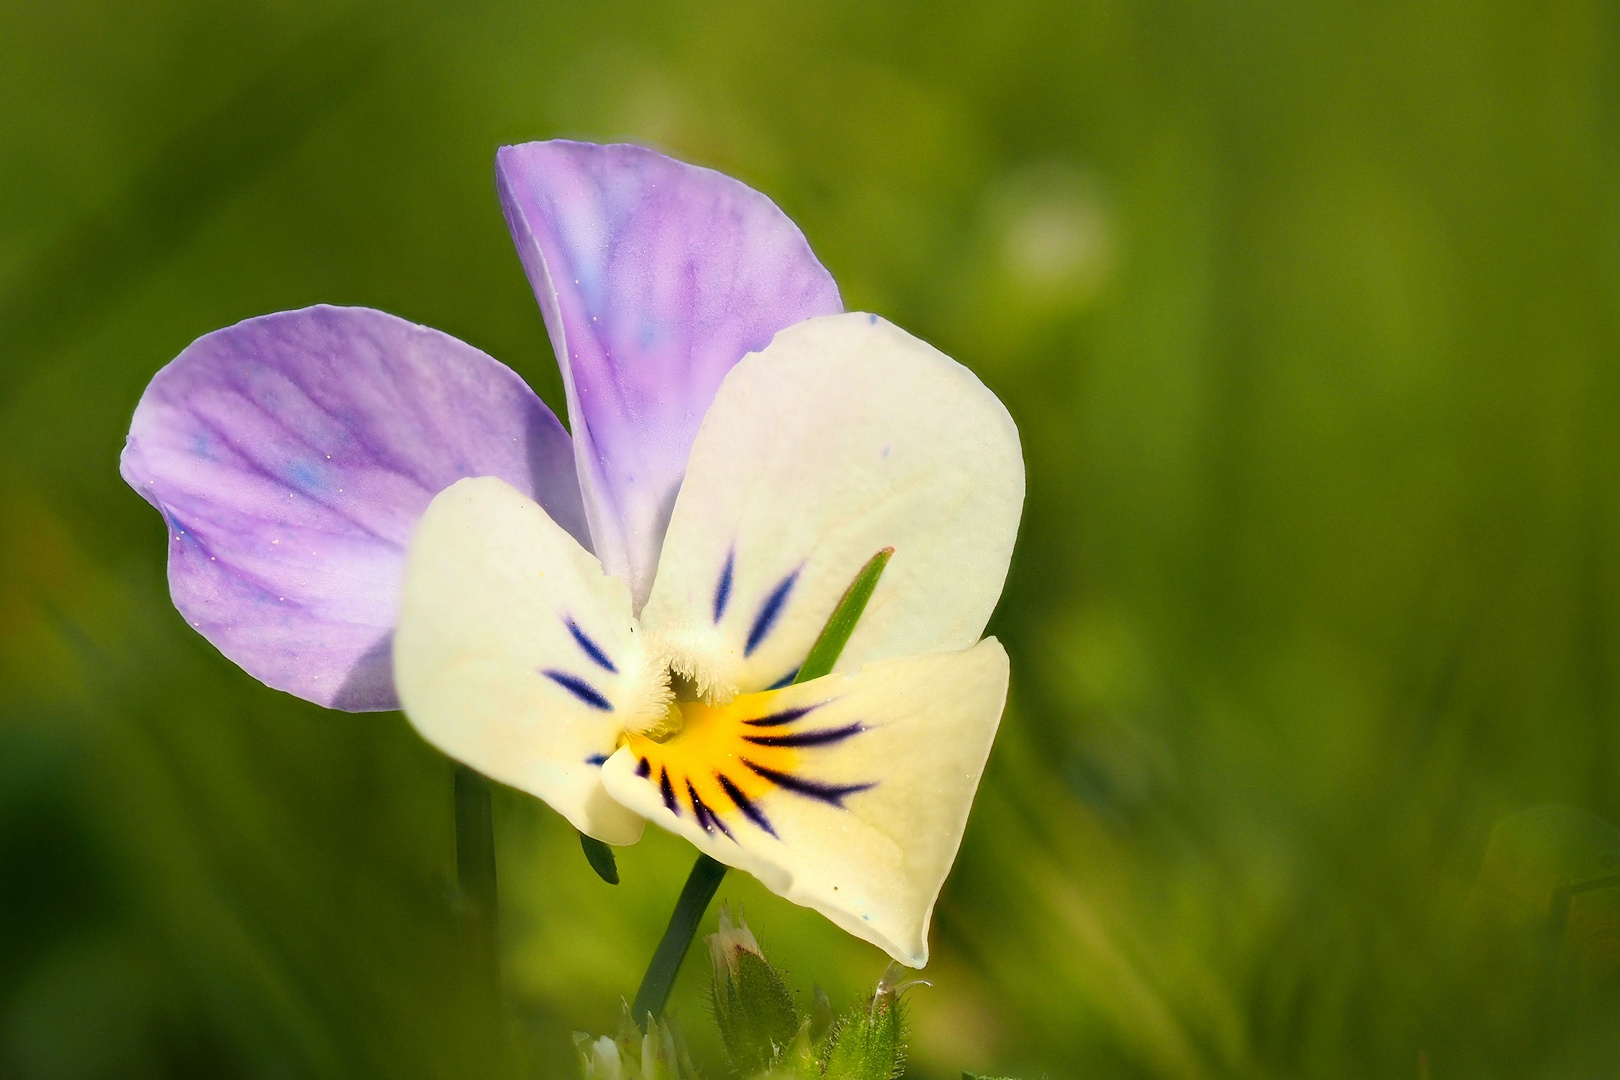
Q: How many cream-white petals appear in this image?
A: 3